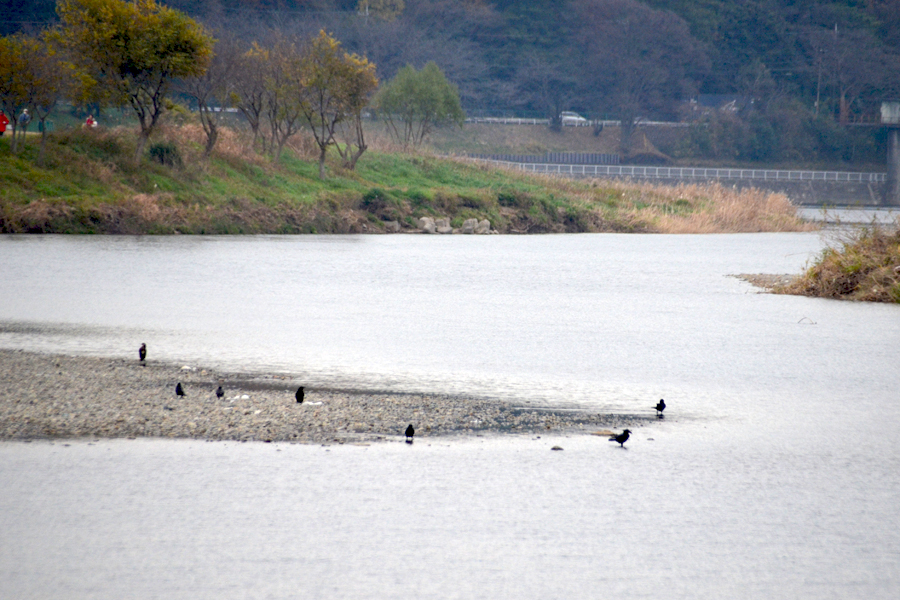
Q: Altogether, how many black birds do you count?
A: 7